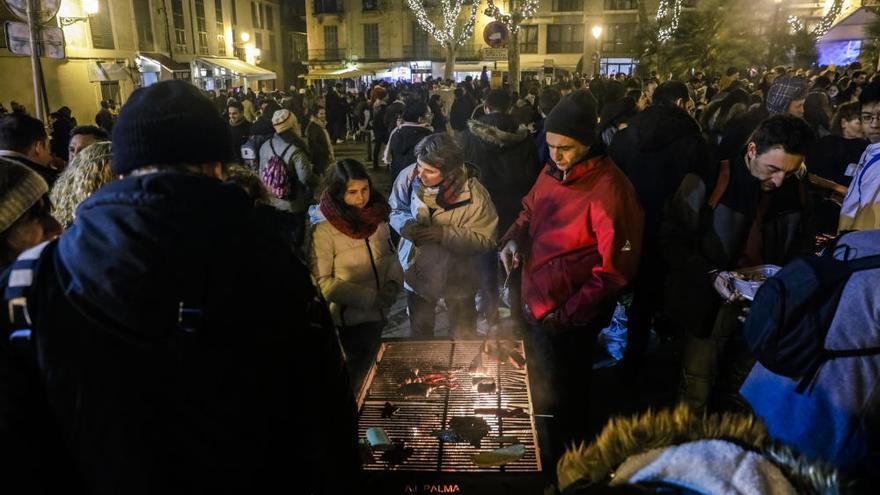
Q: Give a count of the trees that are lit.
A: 4